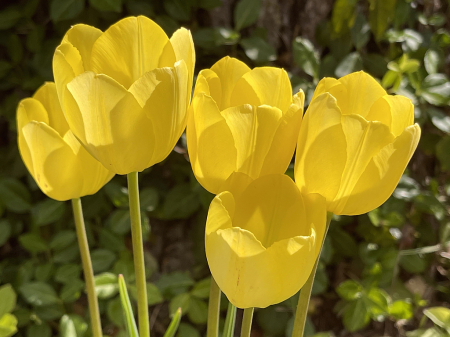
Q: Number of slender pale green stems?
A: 5